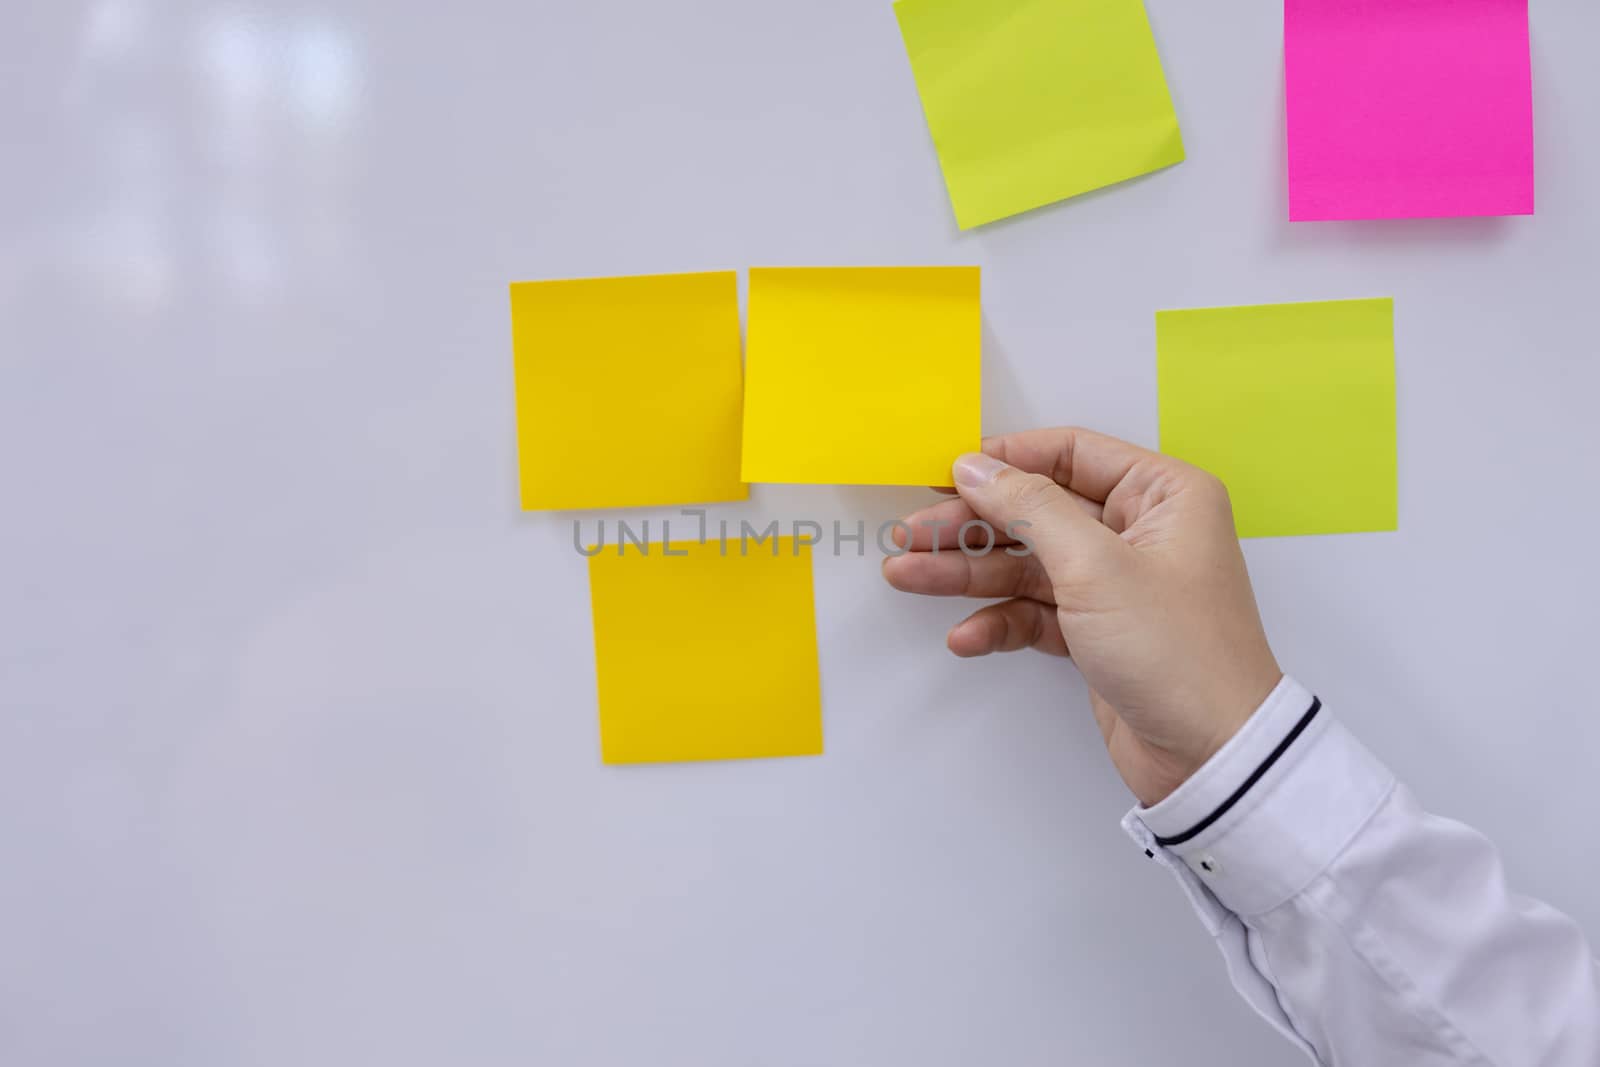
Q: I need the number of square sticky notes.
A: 6